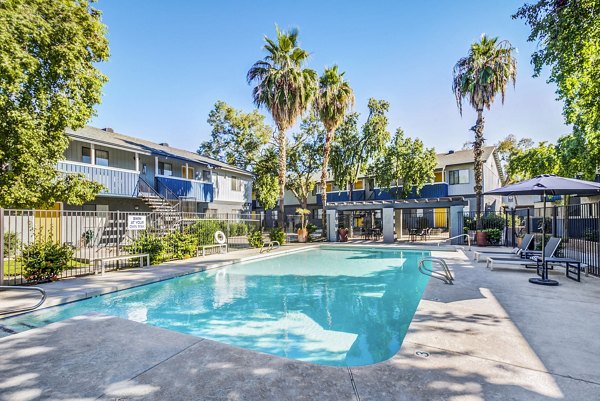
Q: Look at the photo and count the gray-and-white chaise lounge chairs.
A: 2